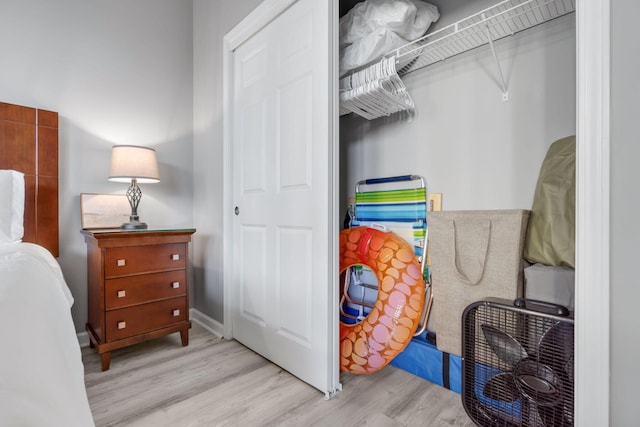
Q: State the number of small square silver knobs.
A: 6